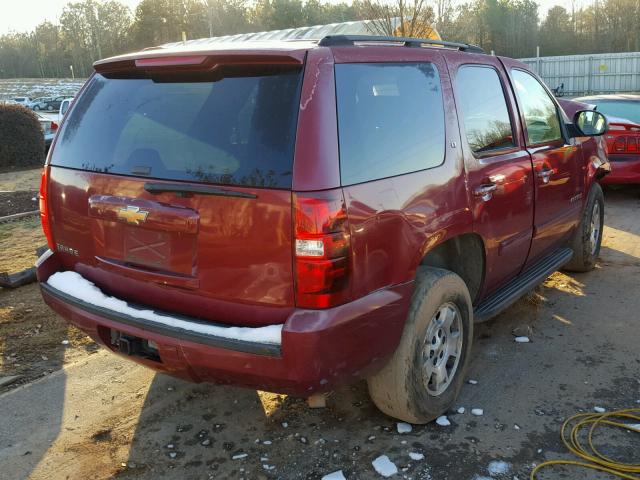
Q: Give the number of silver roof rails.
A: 0